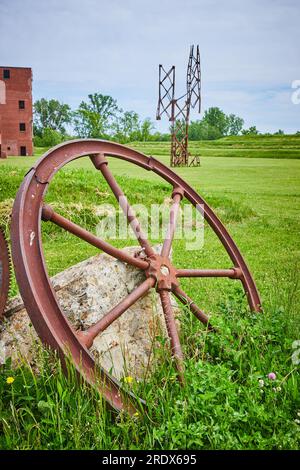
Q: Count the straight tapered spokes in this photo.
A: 7